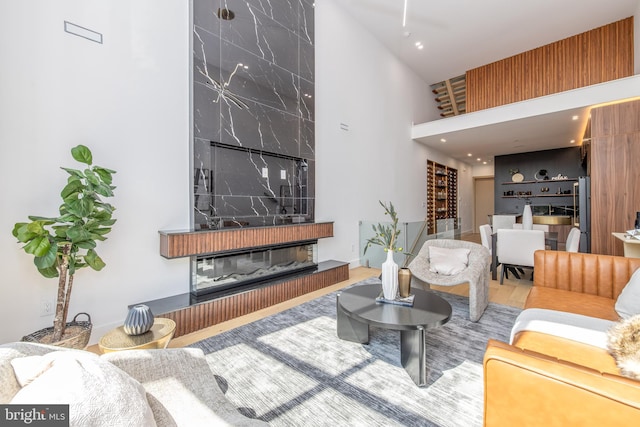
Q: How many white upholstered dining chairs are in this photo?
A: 4